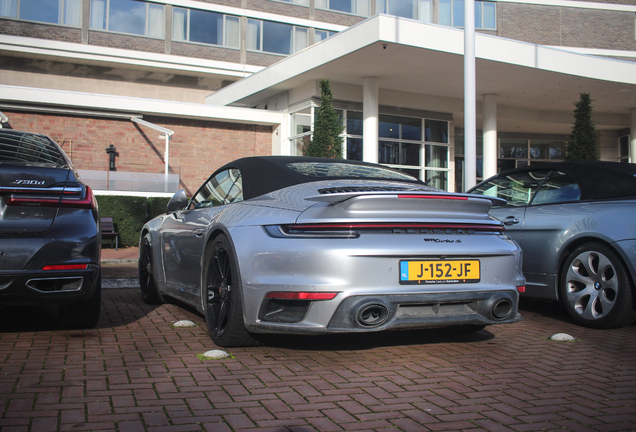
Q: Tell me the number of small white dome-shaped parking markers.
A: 3